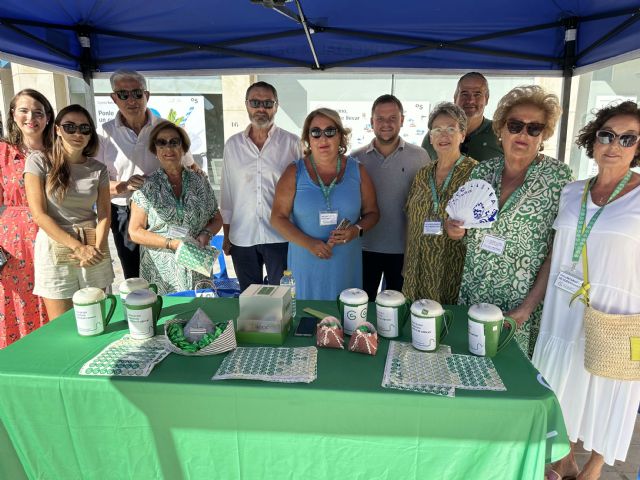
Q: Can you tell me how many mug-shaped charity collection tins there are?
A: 7